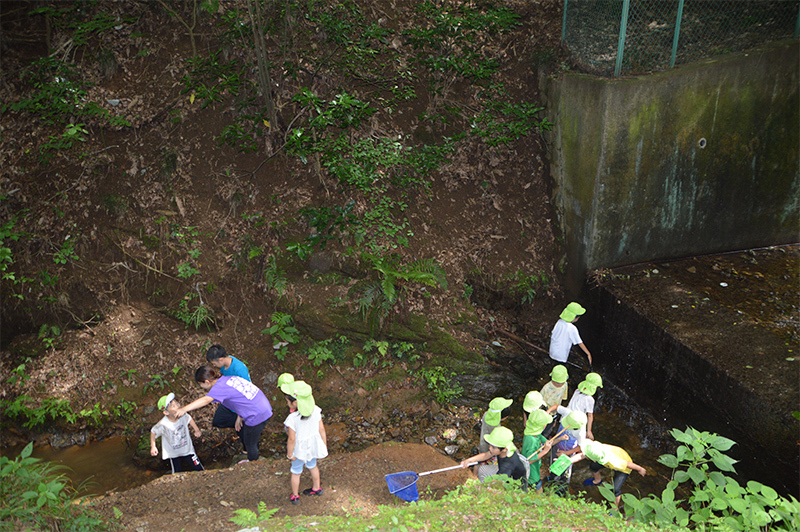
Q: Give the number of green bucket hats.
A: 12